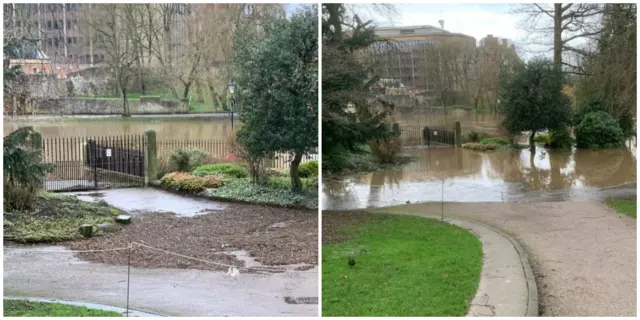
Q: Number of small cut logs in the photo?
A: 2